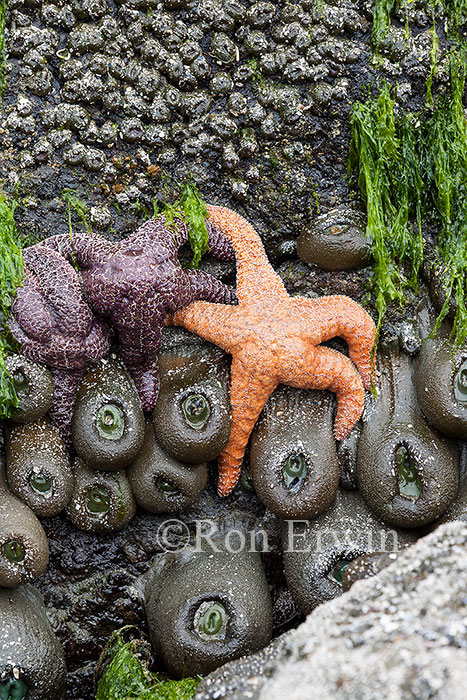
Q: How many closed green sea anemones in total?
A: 14